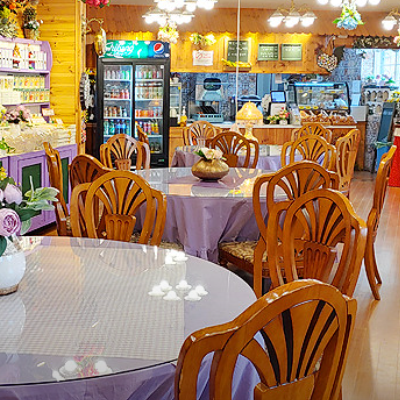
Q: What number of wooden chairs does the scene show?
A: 14